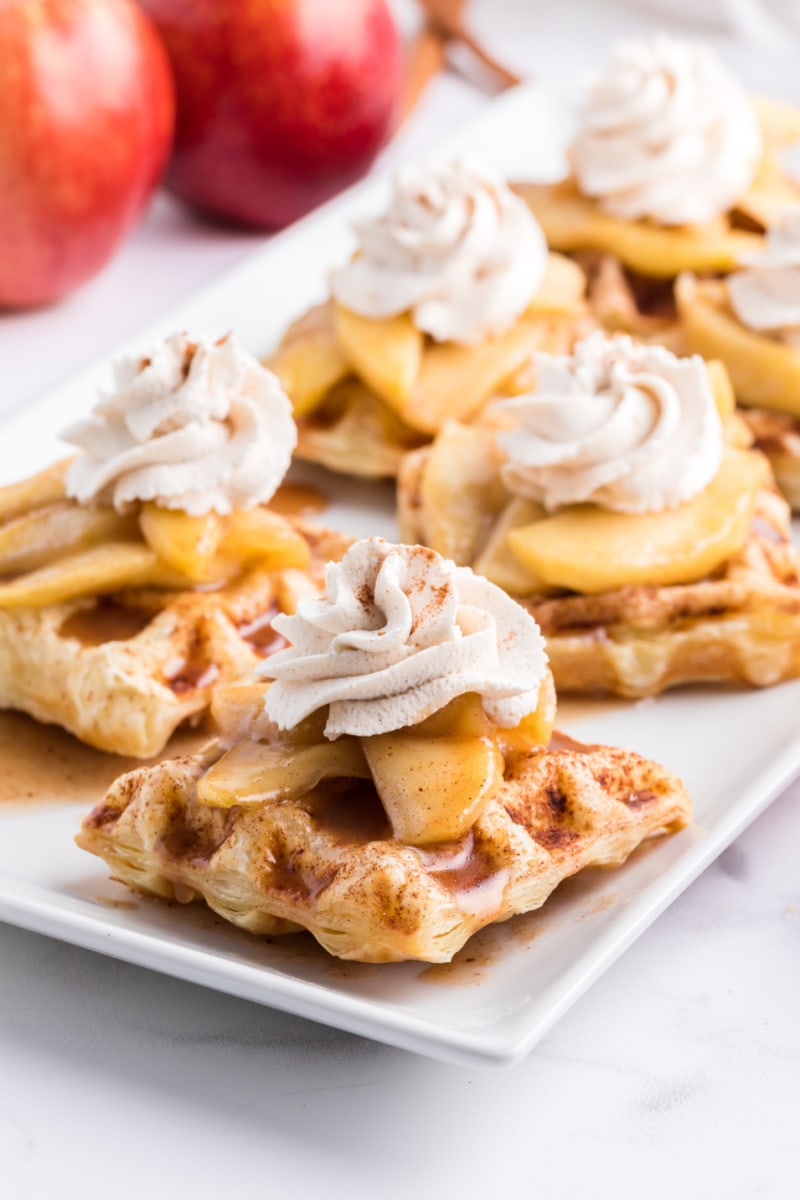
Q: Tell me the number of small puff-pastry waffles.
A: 6